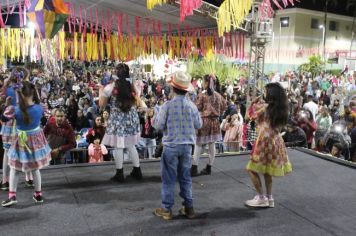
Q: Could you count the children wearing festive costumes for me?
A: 6